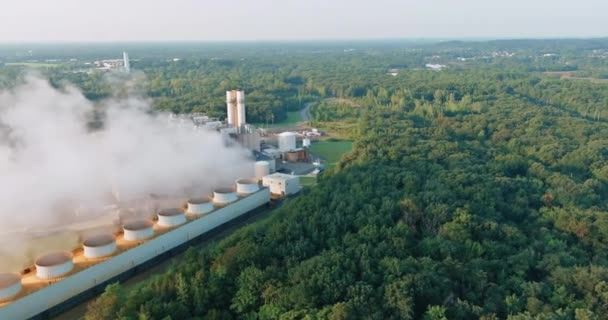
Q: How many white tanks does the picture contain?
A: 11